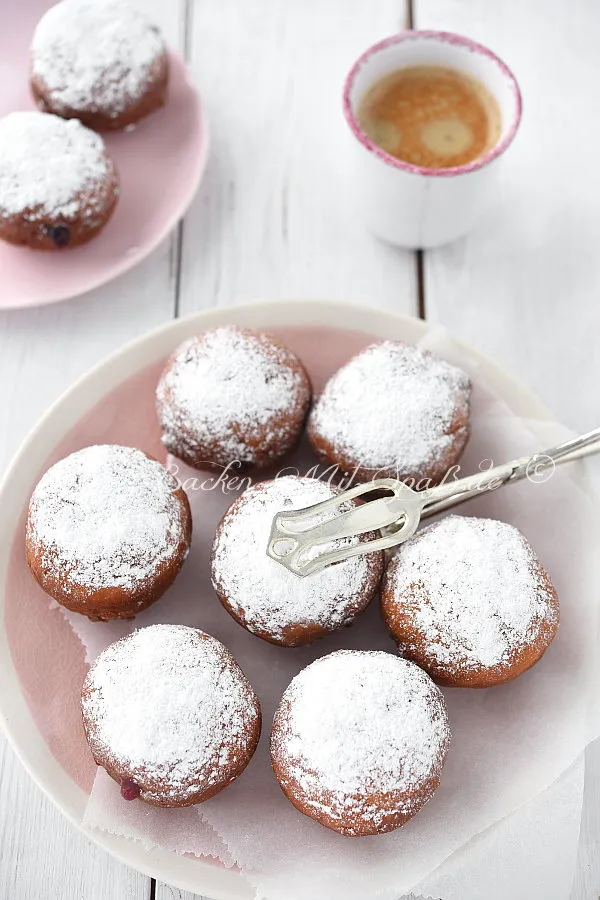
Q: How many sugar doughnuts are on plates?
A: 9